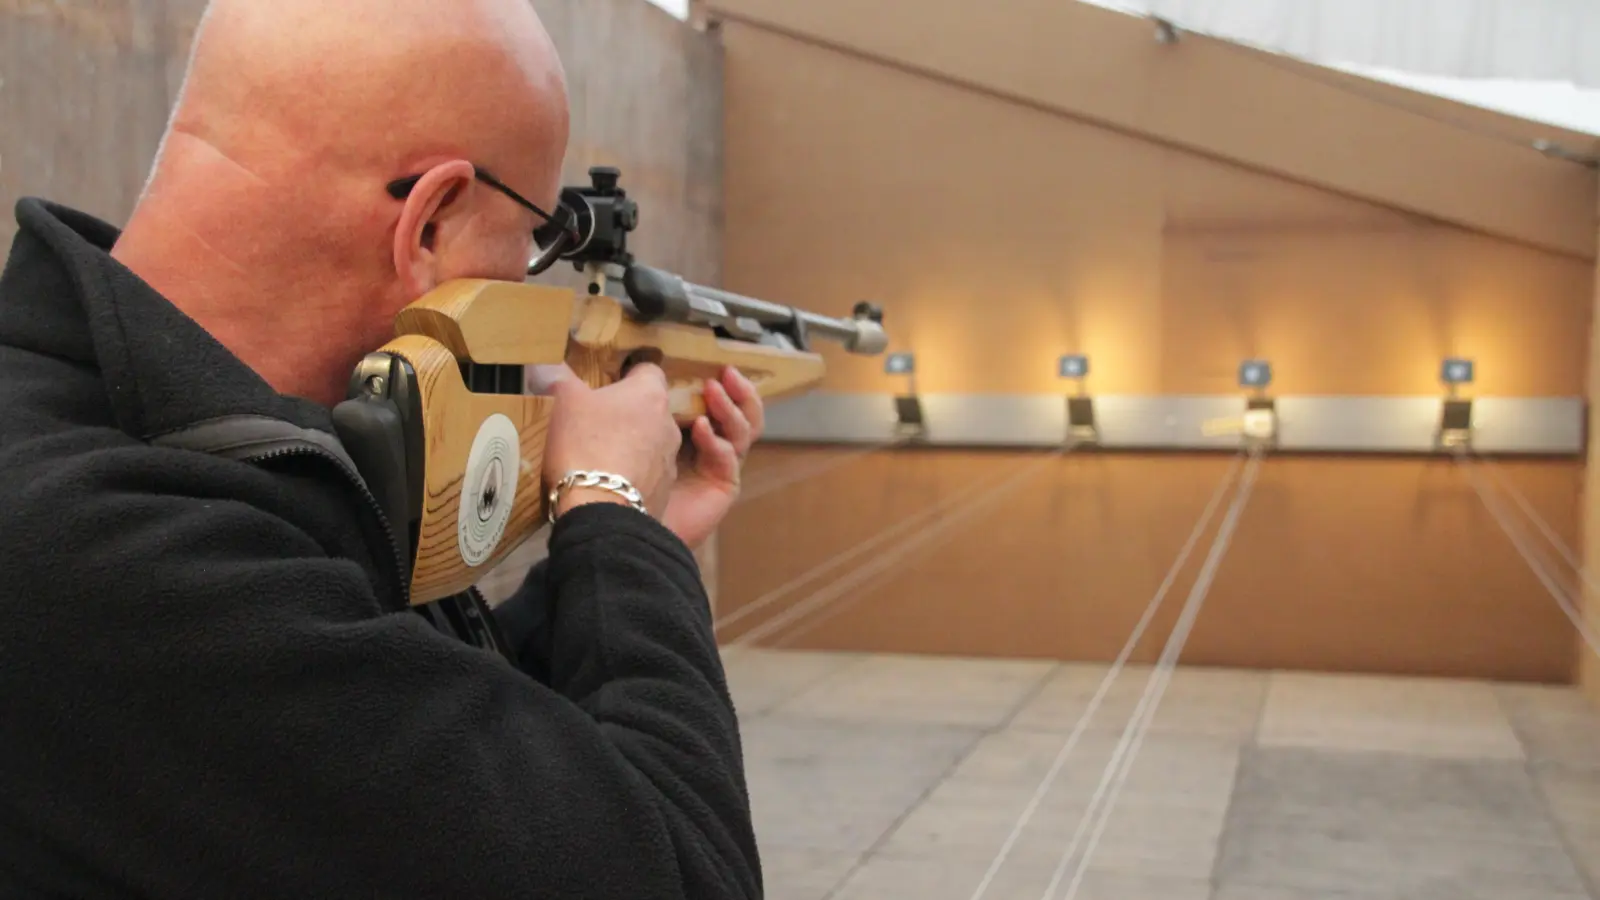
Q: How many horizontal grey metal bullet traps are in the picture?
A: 1